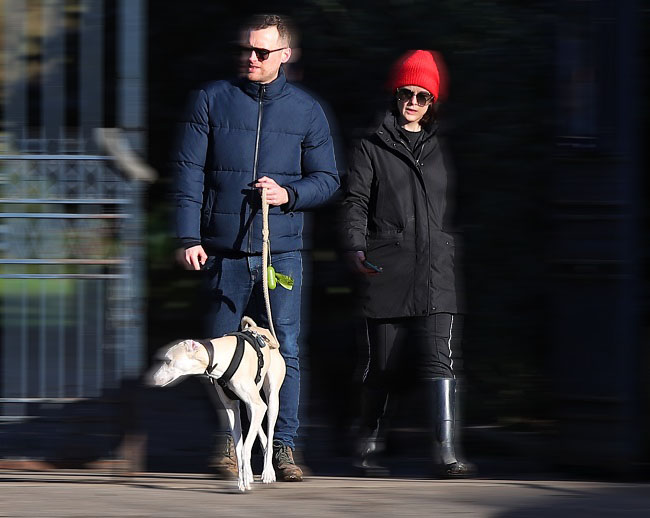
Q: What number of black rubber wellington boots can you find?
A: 2